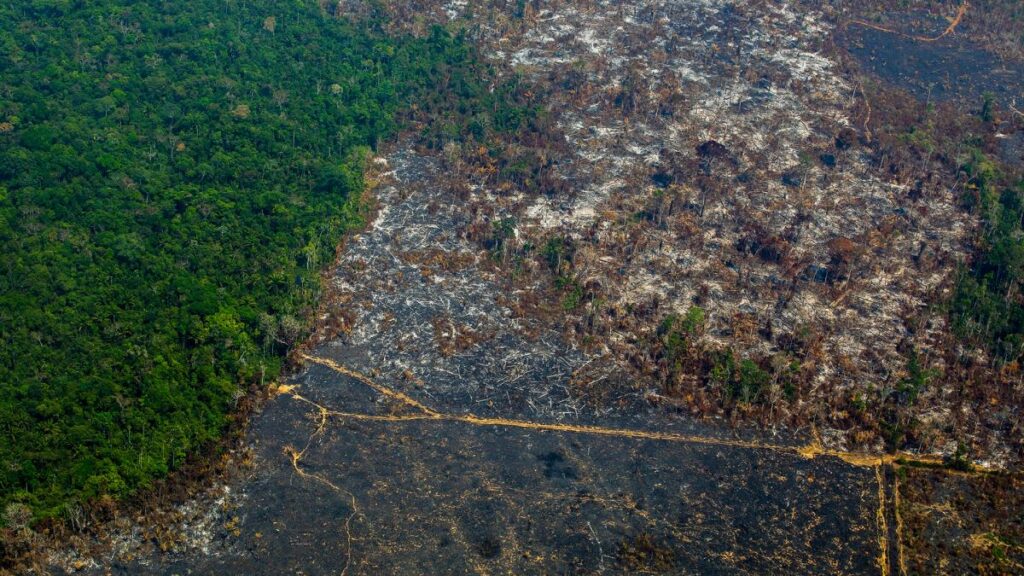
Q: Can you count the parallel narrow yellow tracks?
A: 2